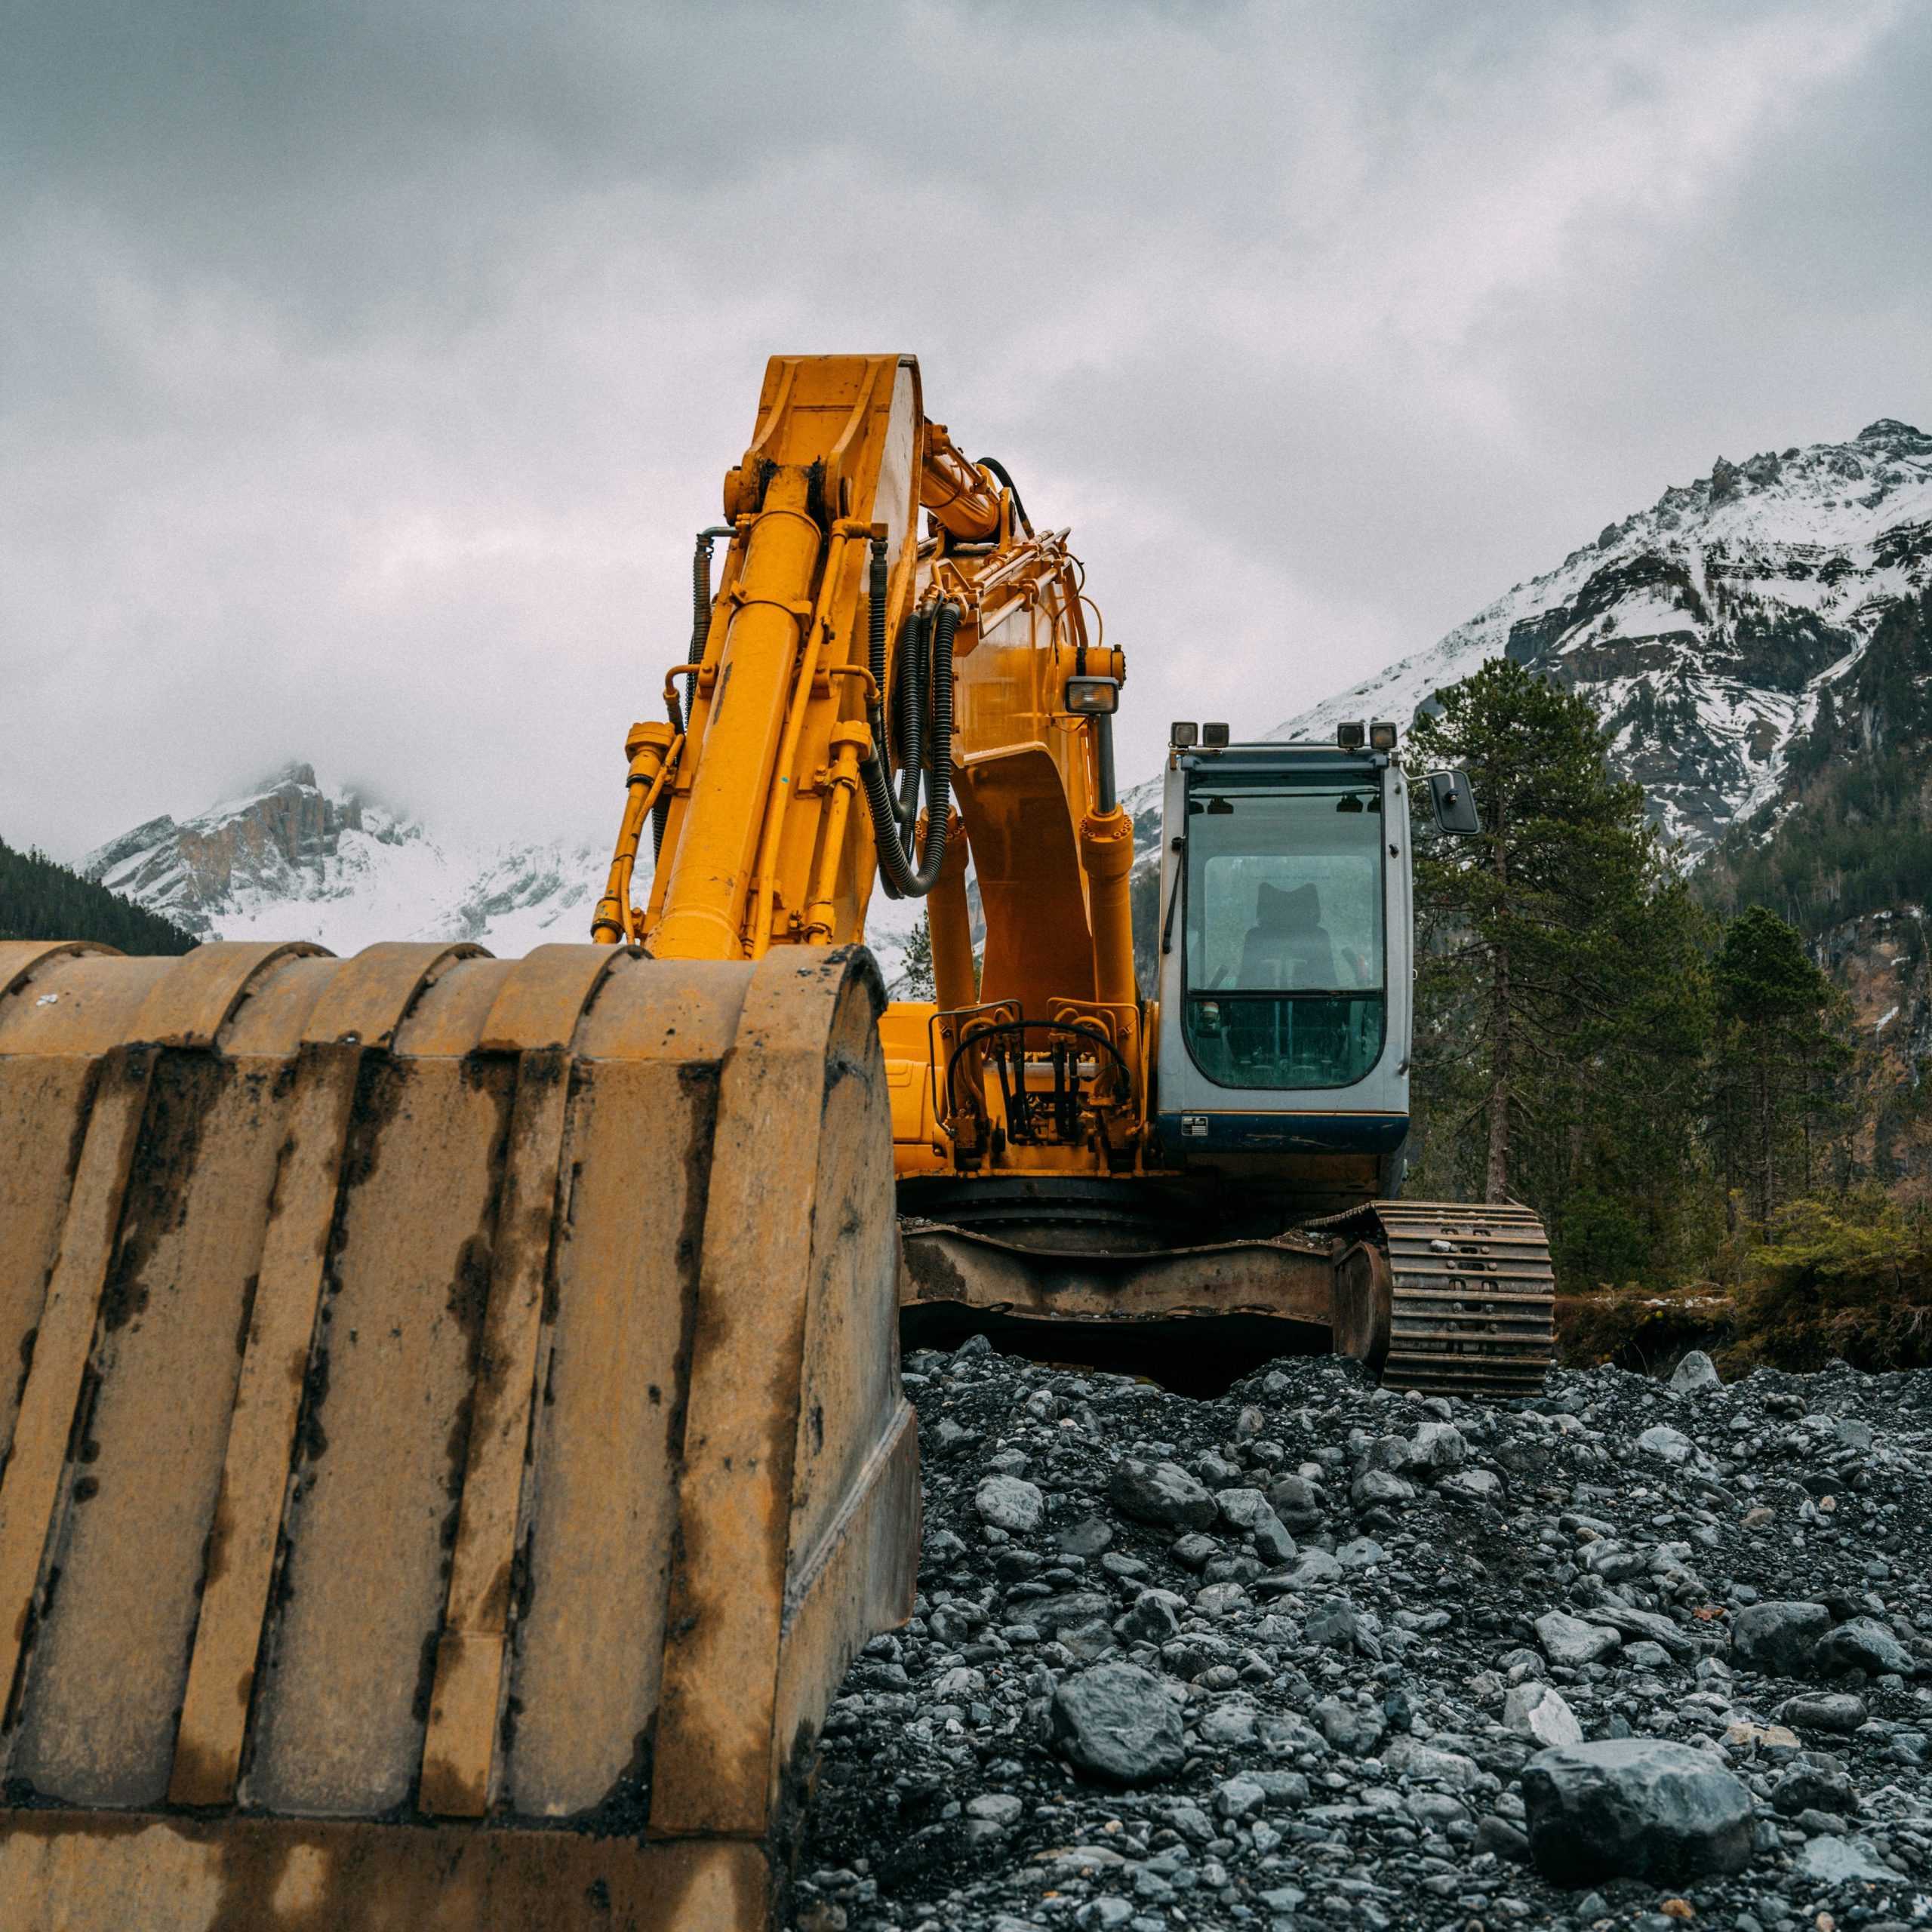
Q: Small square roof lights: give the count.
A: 4